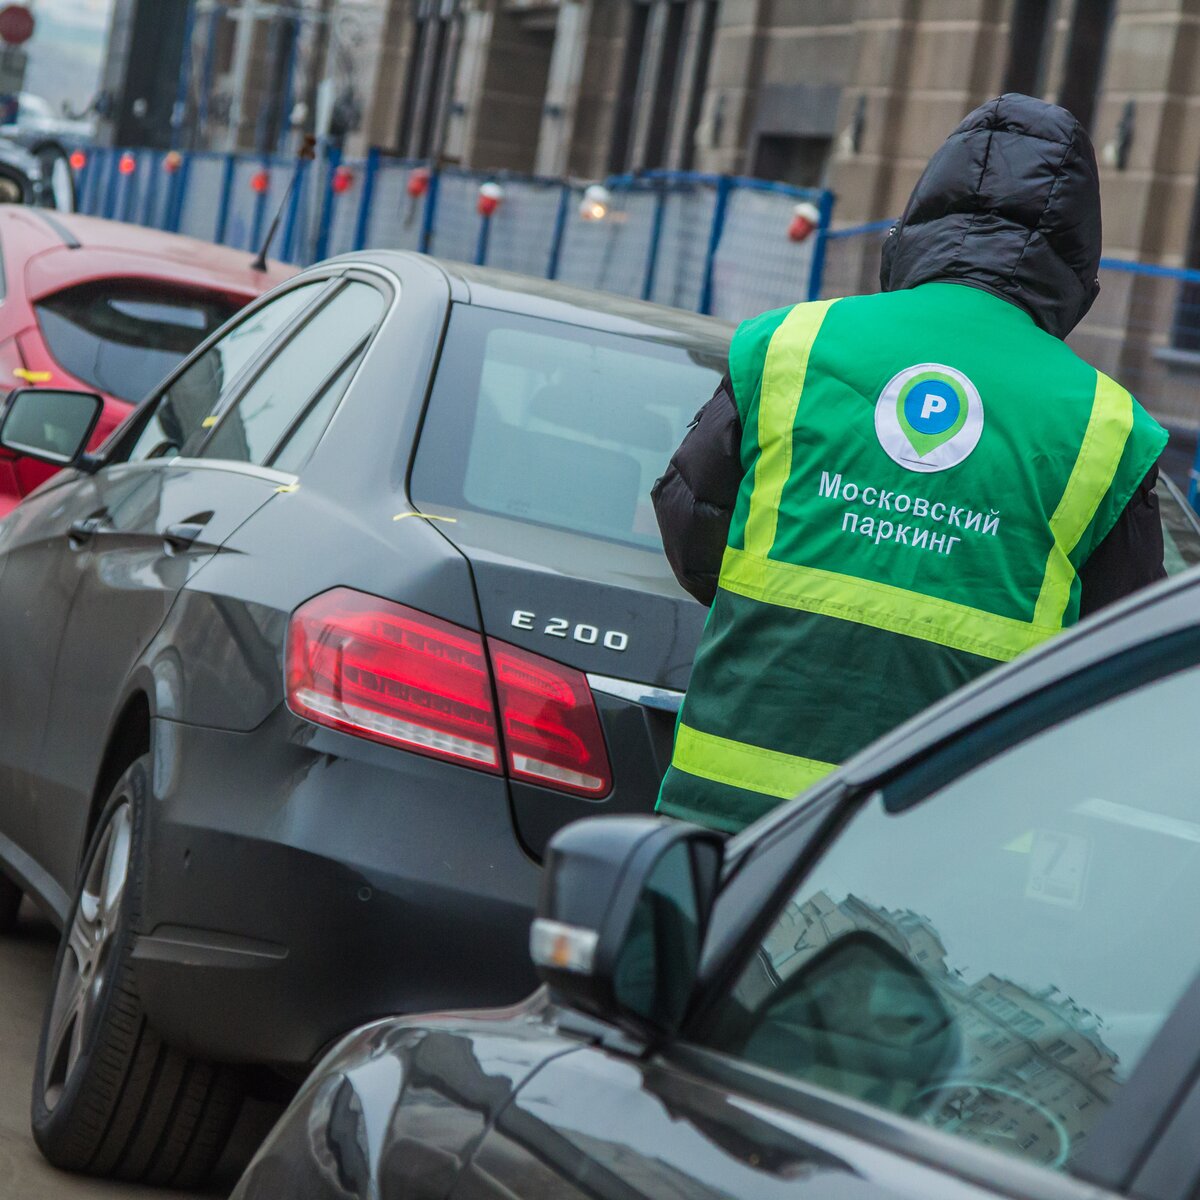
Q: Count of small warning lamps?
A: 9